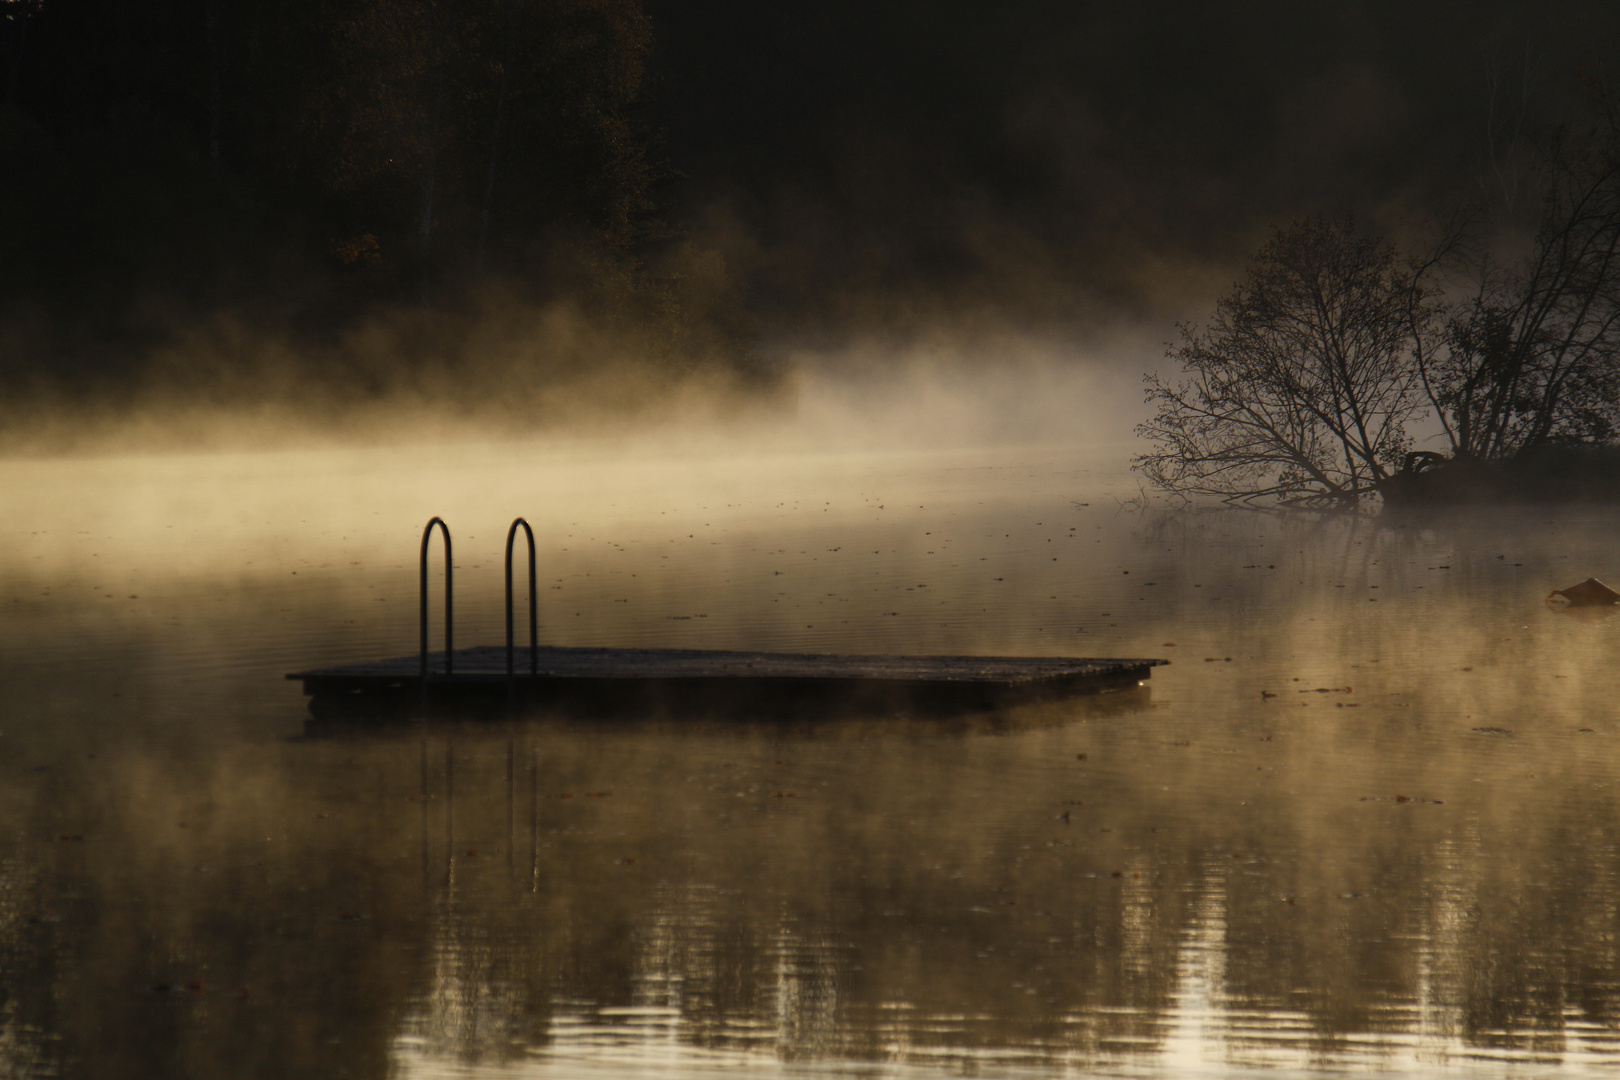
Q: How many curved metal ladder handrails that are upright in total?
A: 2